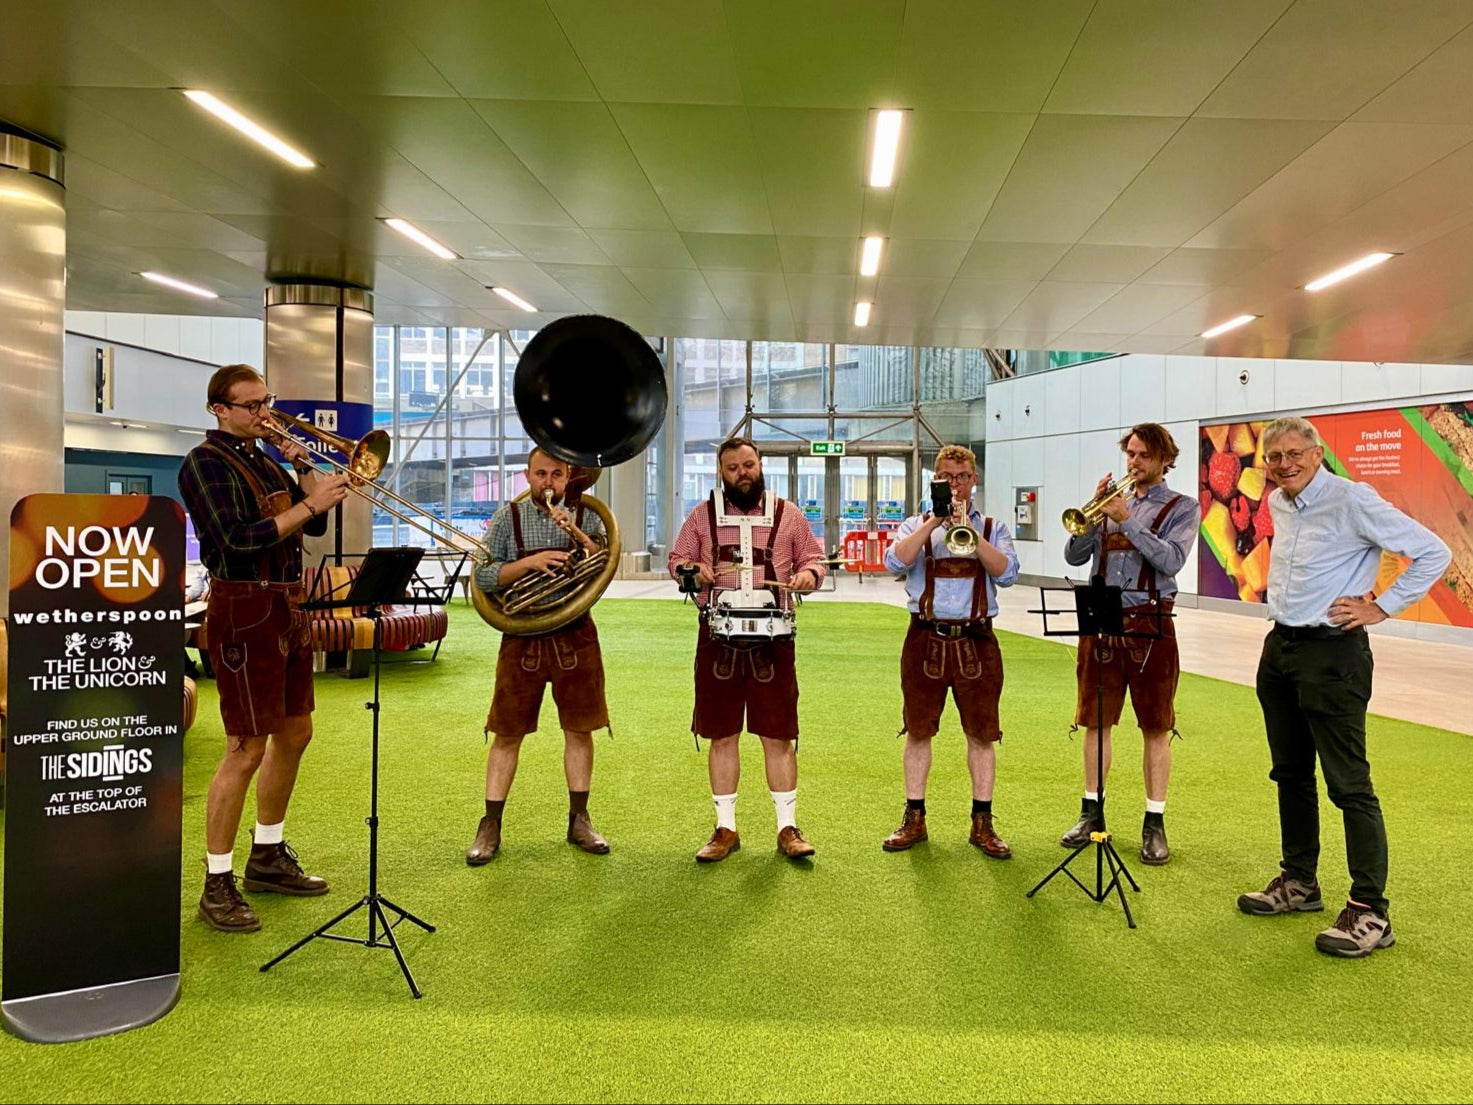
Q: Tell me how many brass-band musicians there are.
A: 5